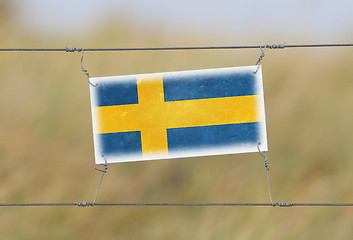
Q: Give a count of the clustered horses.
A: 0